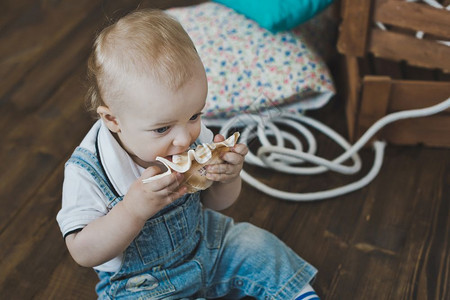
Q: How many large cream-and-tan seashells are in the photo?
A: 1